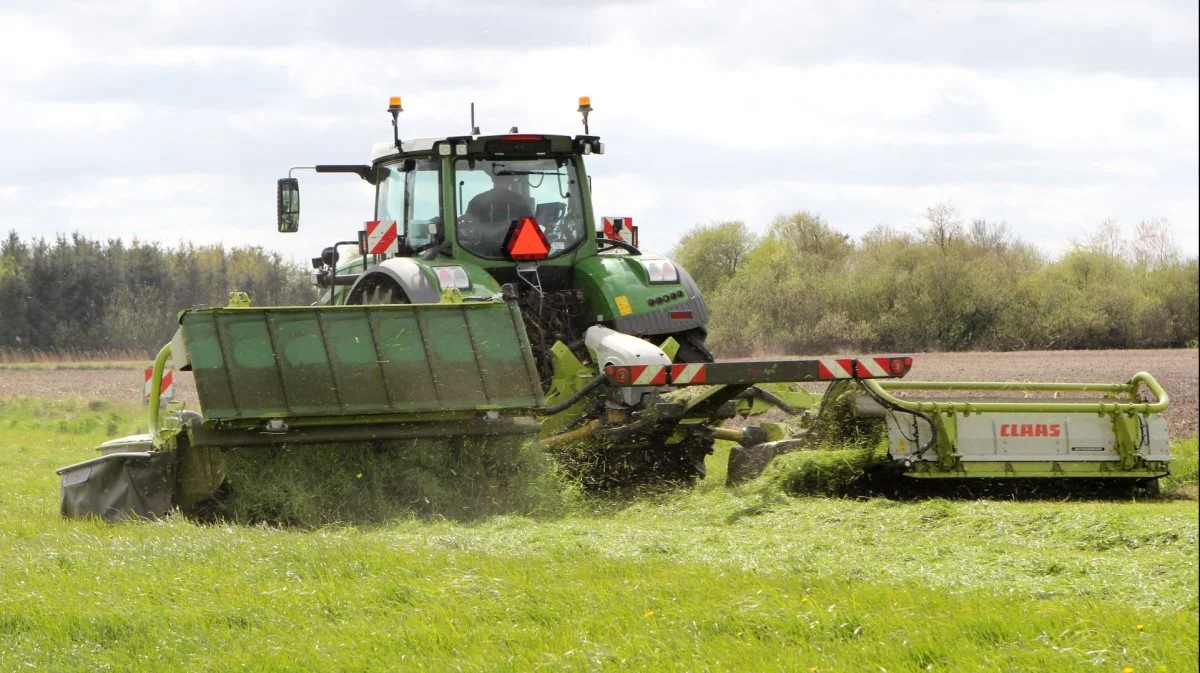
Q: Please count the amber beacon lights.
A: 2